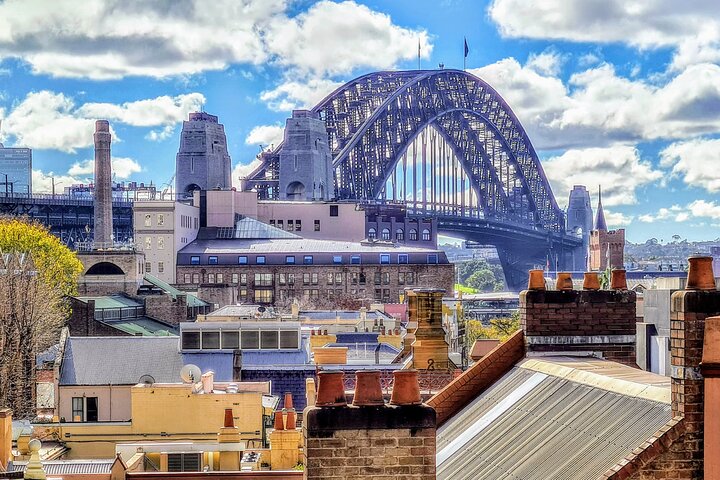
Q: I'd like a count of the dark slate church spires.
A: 1